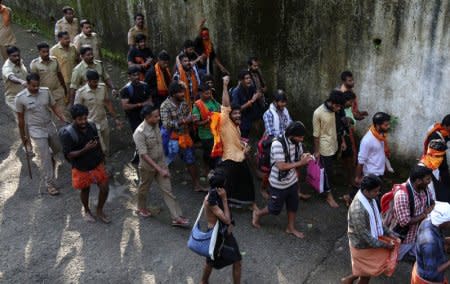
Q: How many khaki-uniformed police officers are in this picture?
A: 11